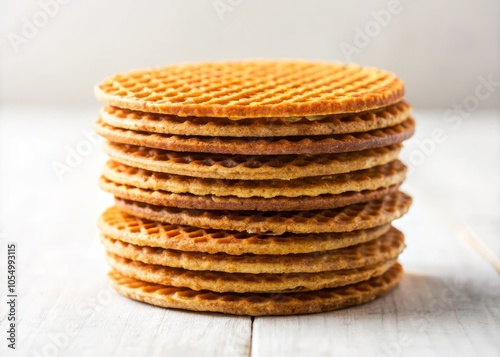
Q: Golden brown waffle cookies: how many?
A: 11